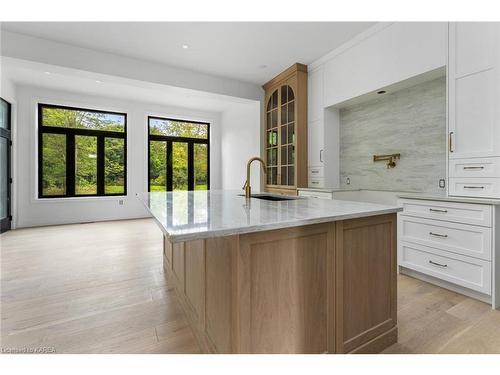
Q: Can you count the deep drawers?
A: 2